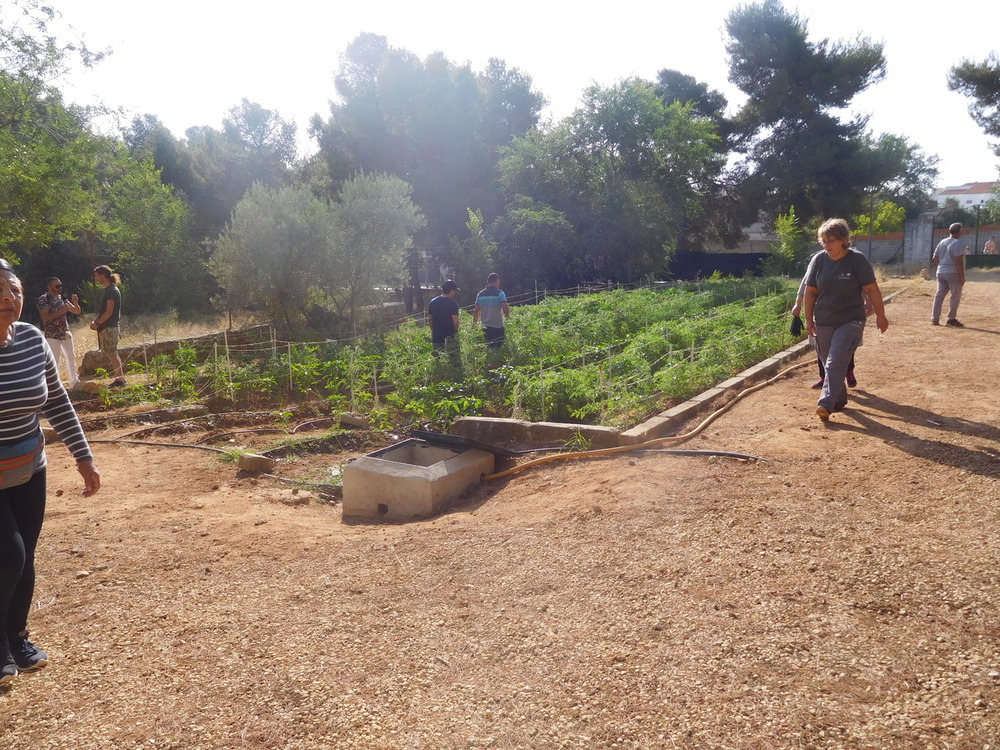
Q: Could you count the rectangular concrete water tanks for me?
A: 1